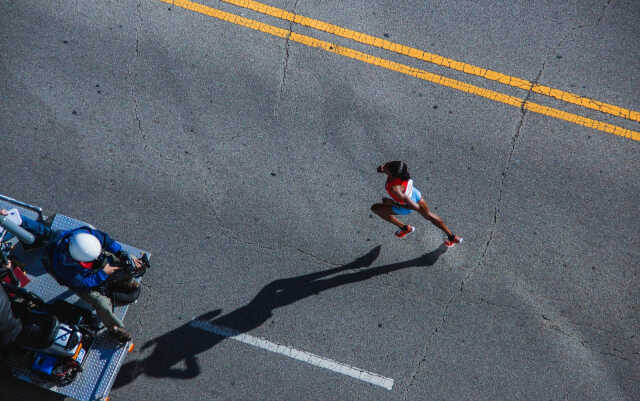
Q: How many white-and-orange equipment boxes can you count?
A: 1